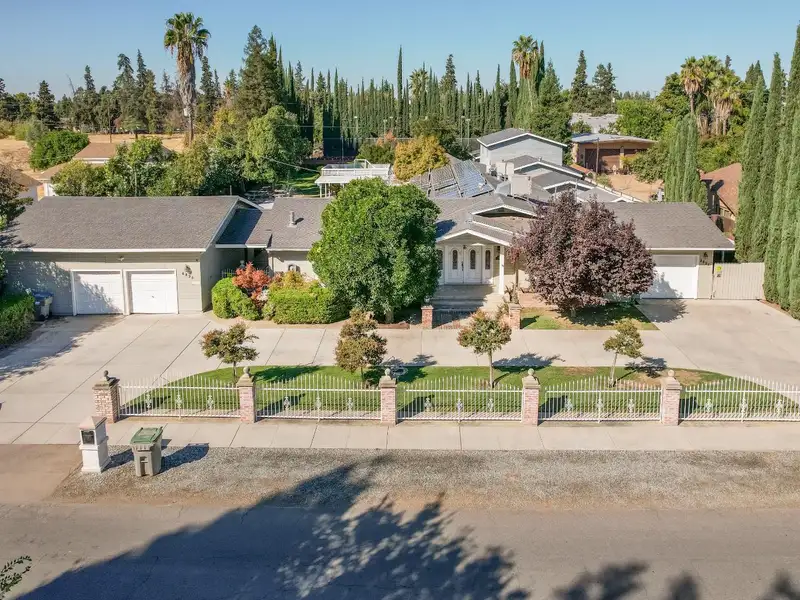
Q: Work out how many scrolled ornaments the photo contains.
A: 15